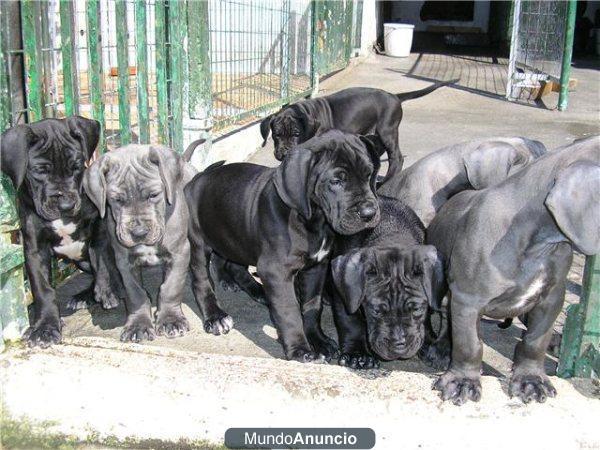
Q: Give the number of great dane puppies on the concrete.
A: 7